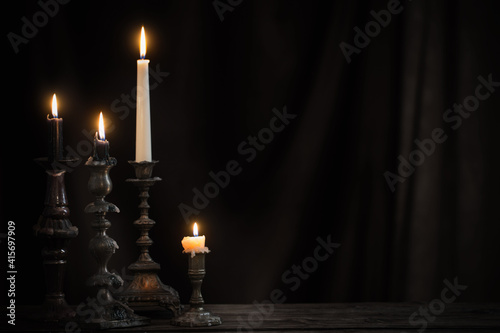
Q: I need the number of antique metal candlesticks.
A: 4